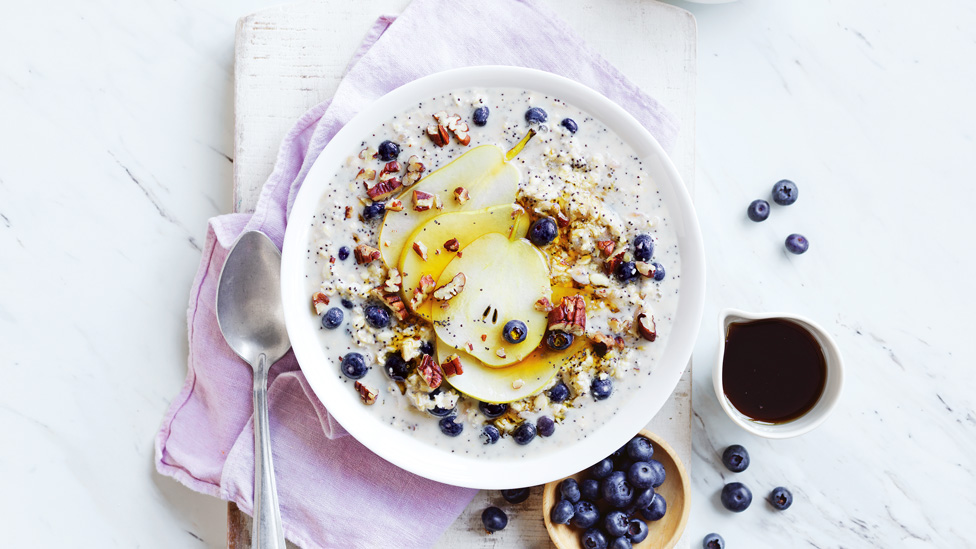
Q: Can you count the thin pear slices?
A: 4